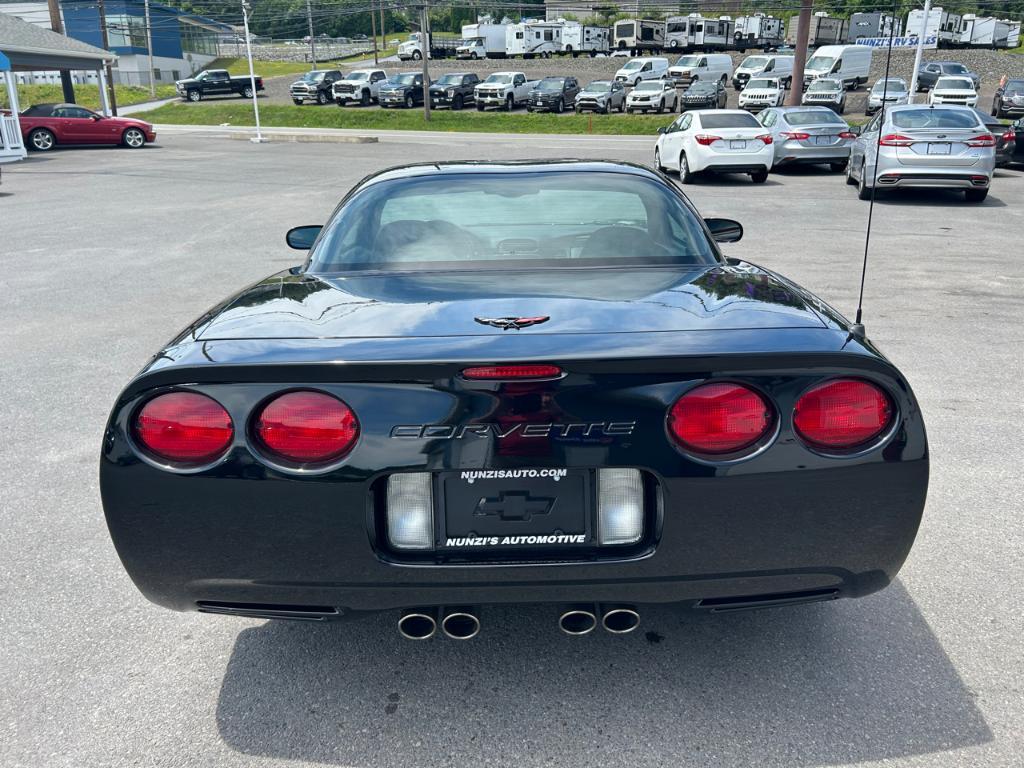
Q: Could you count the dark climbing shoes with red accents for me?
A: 0